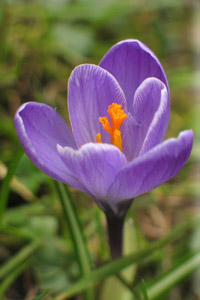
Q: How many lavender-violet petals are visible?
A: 6